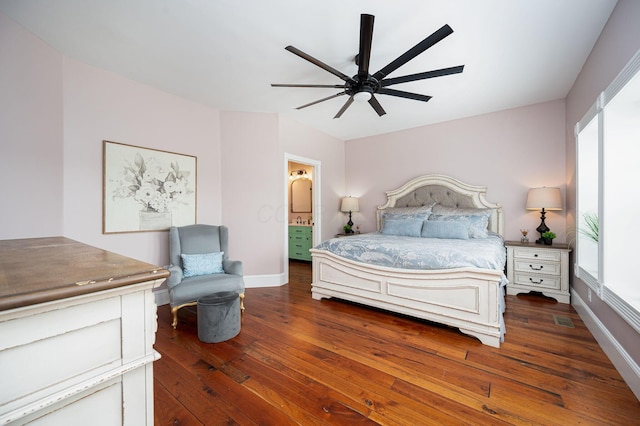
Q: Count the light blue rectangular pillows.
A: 3